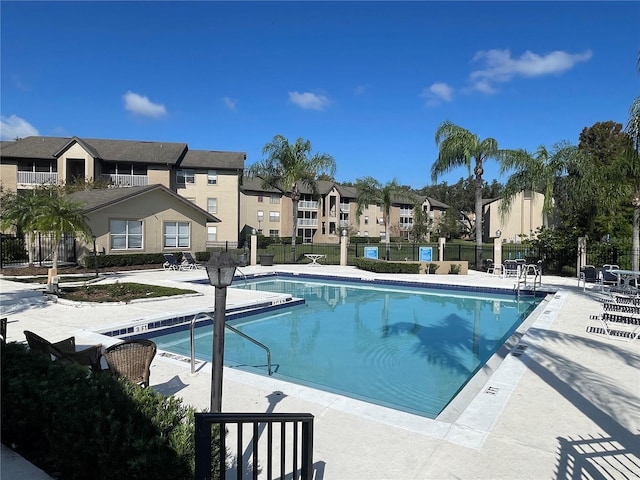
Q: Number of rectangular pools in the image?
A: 1